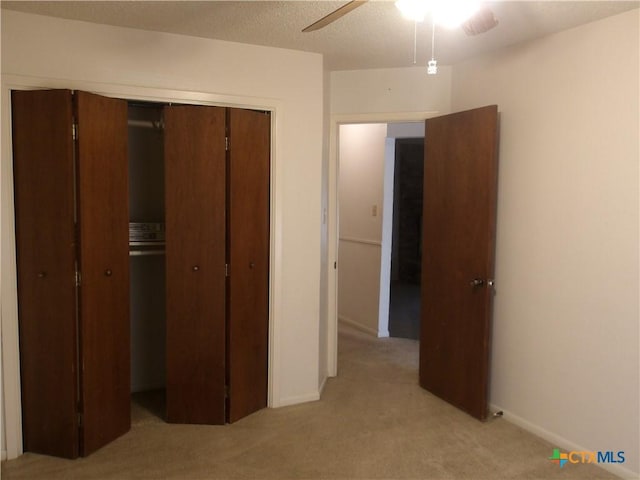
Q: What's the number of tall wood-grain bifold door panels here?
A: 4